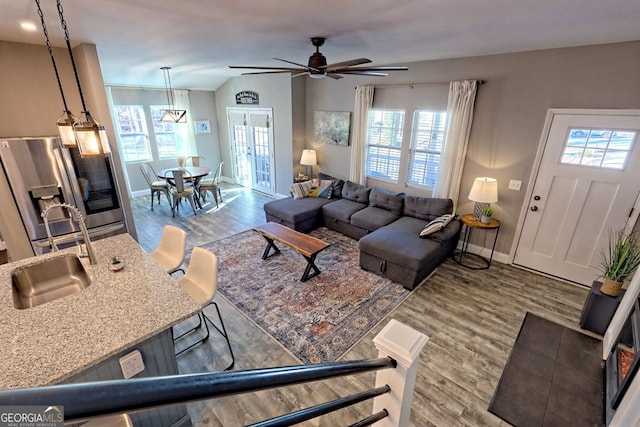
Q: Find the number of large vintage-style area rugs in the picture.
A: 1